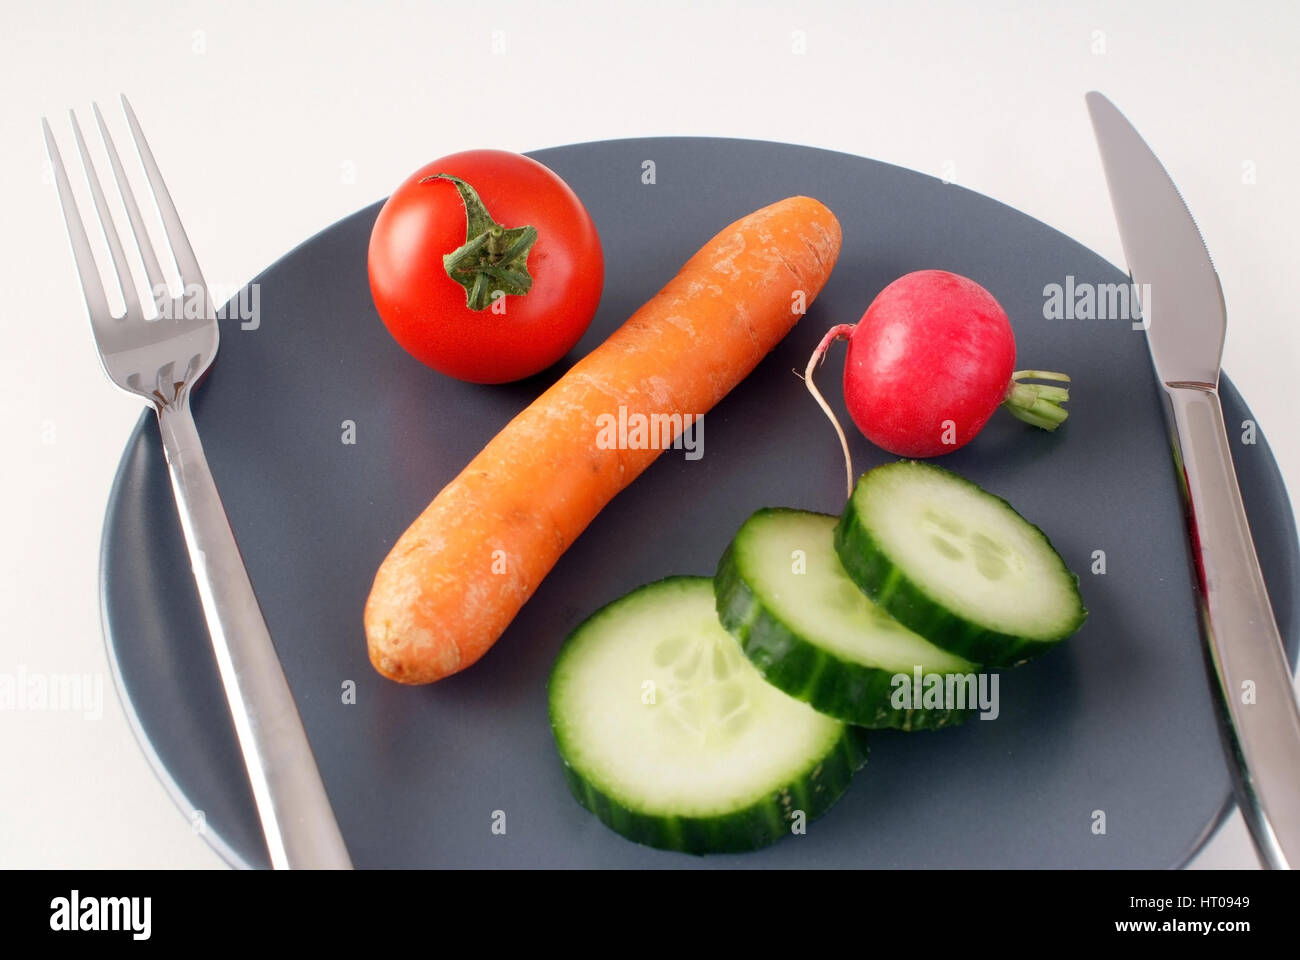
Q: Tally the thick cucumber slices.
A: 3